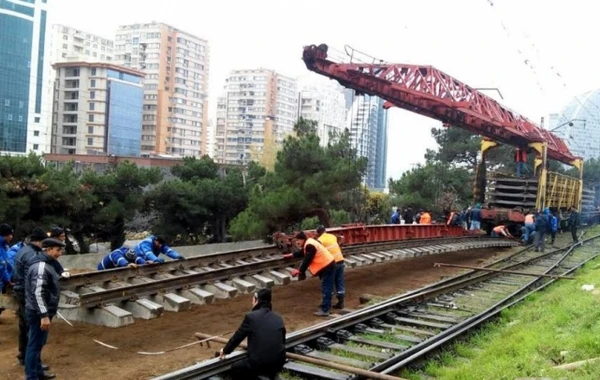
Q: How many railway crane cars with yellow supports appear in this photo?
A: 1